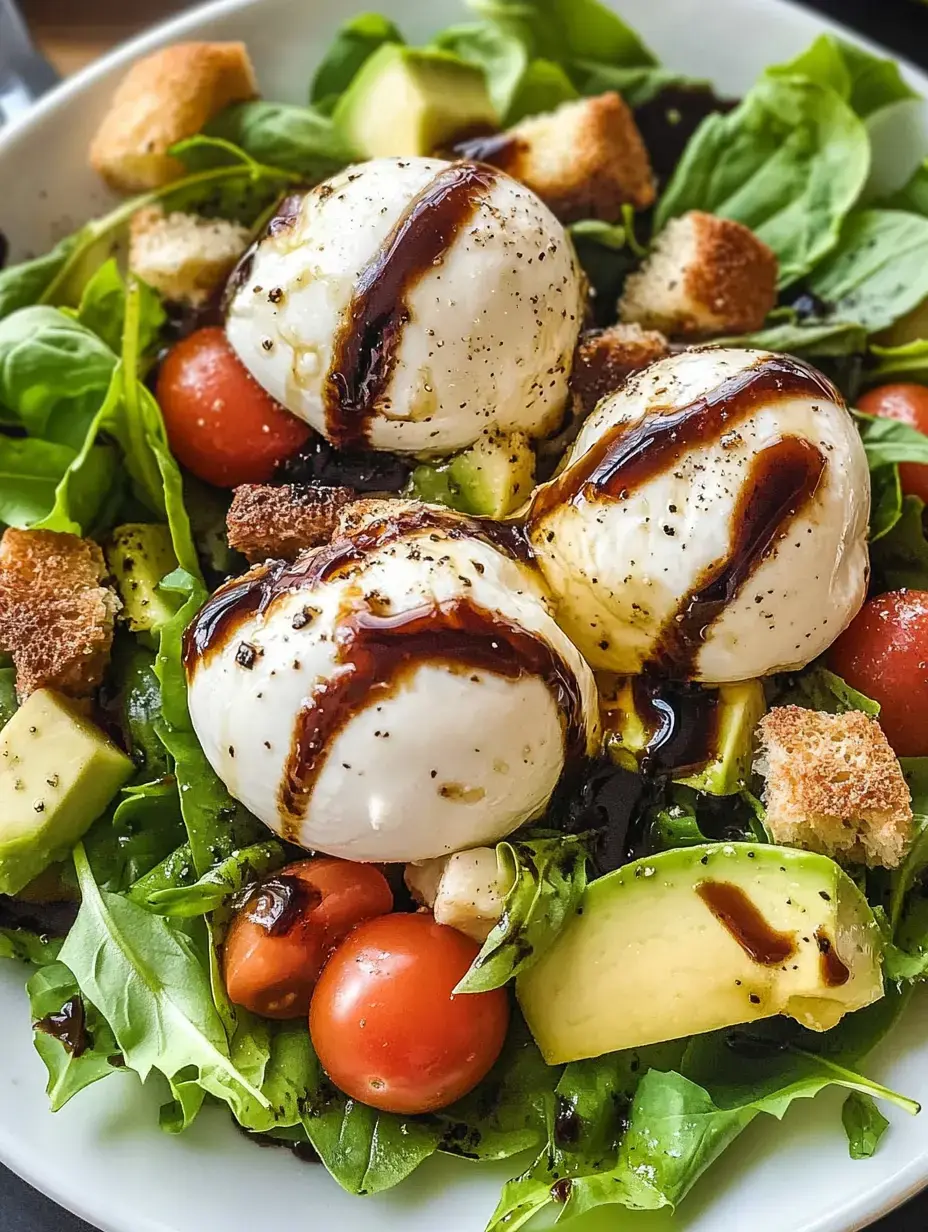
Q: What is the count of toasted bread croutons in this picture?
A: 8